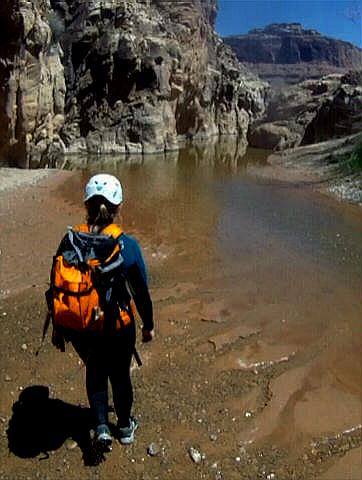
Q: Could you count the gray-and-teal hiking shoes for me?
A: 2